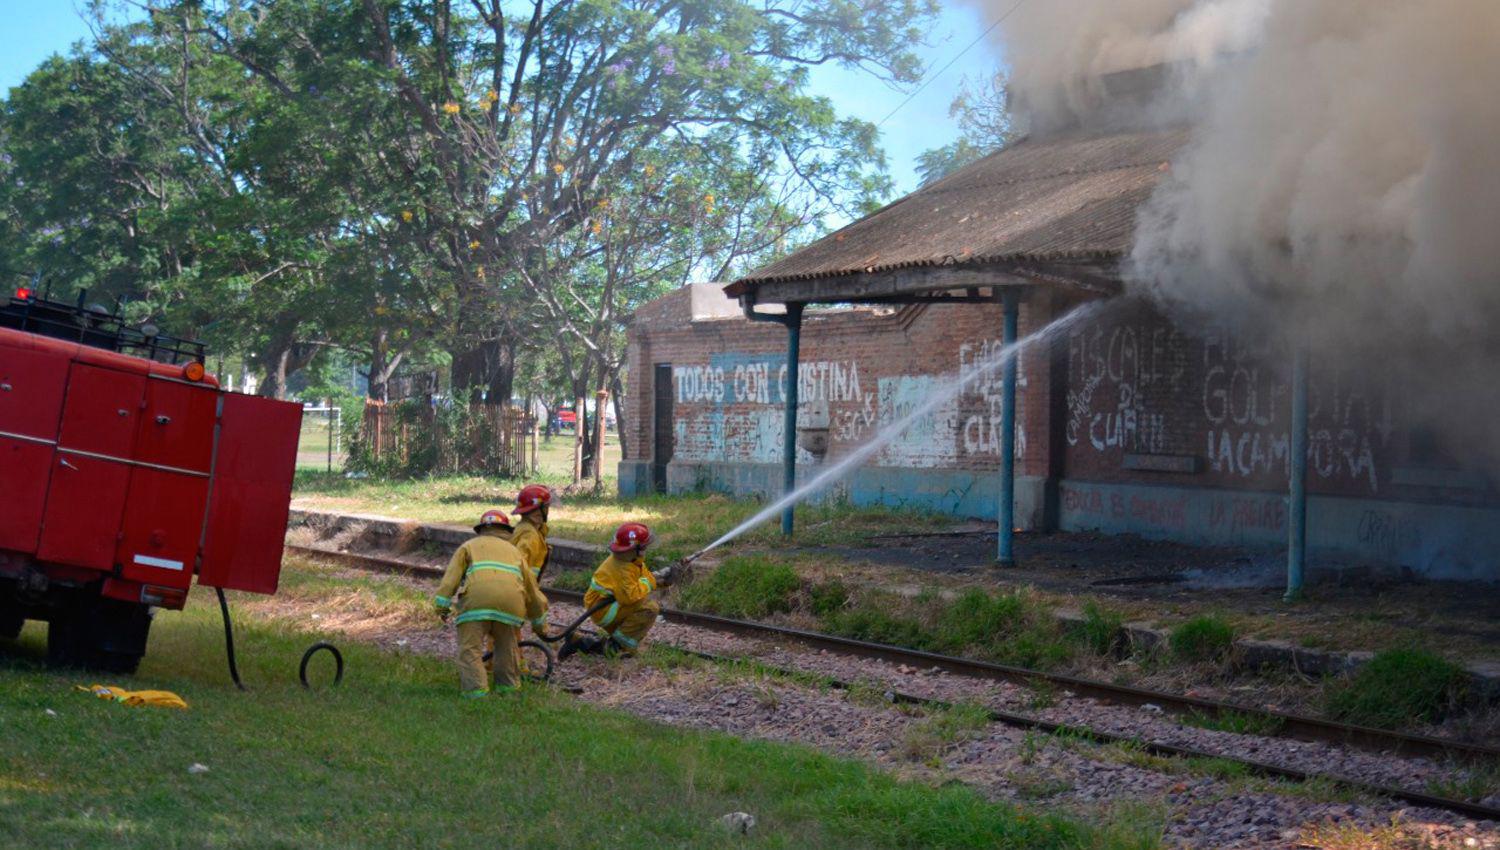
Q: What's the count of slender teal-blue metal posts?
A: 3